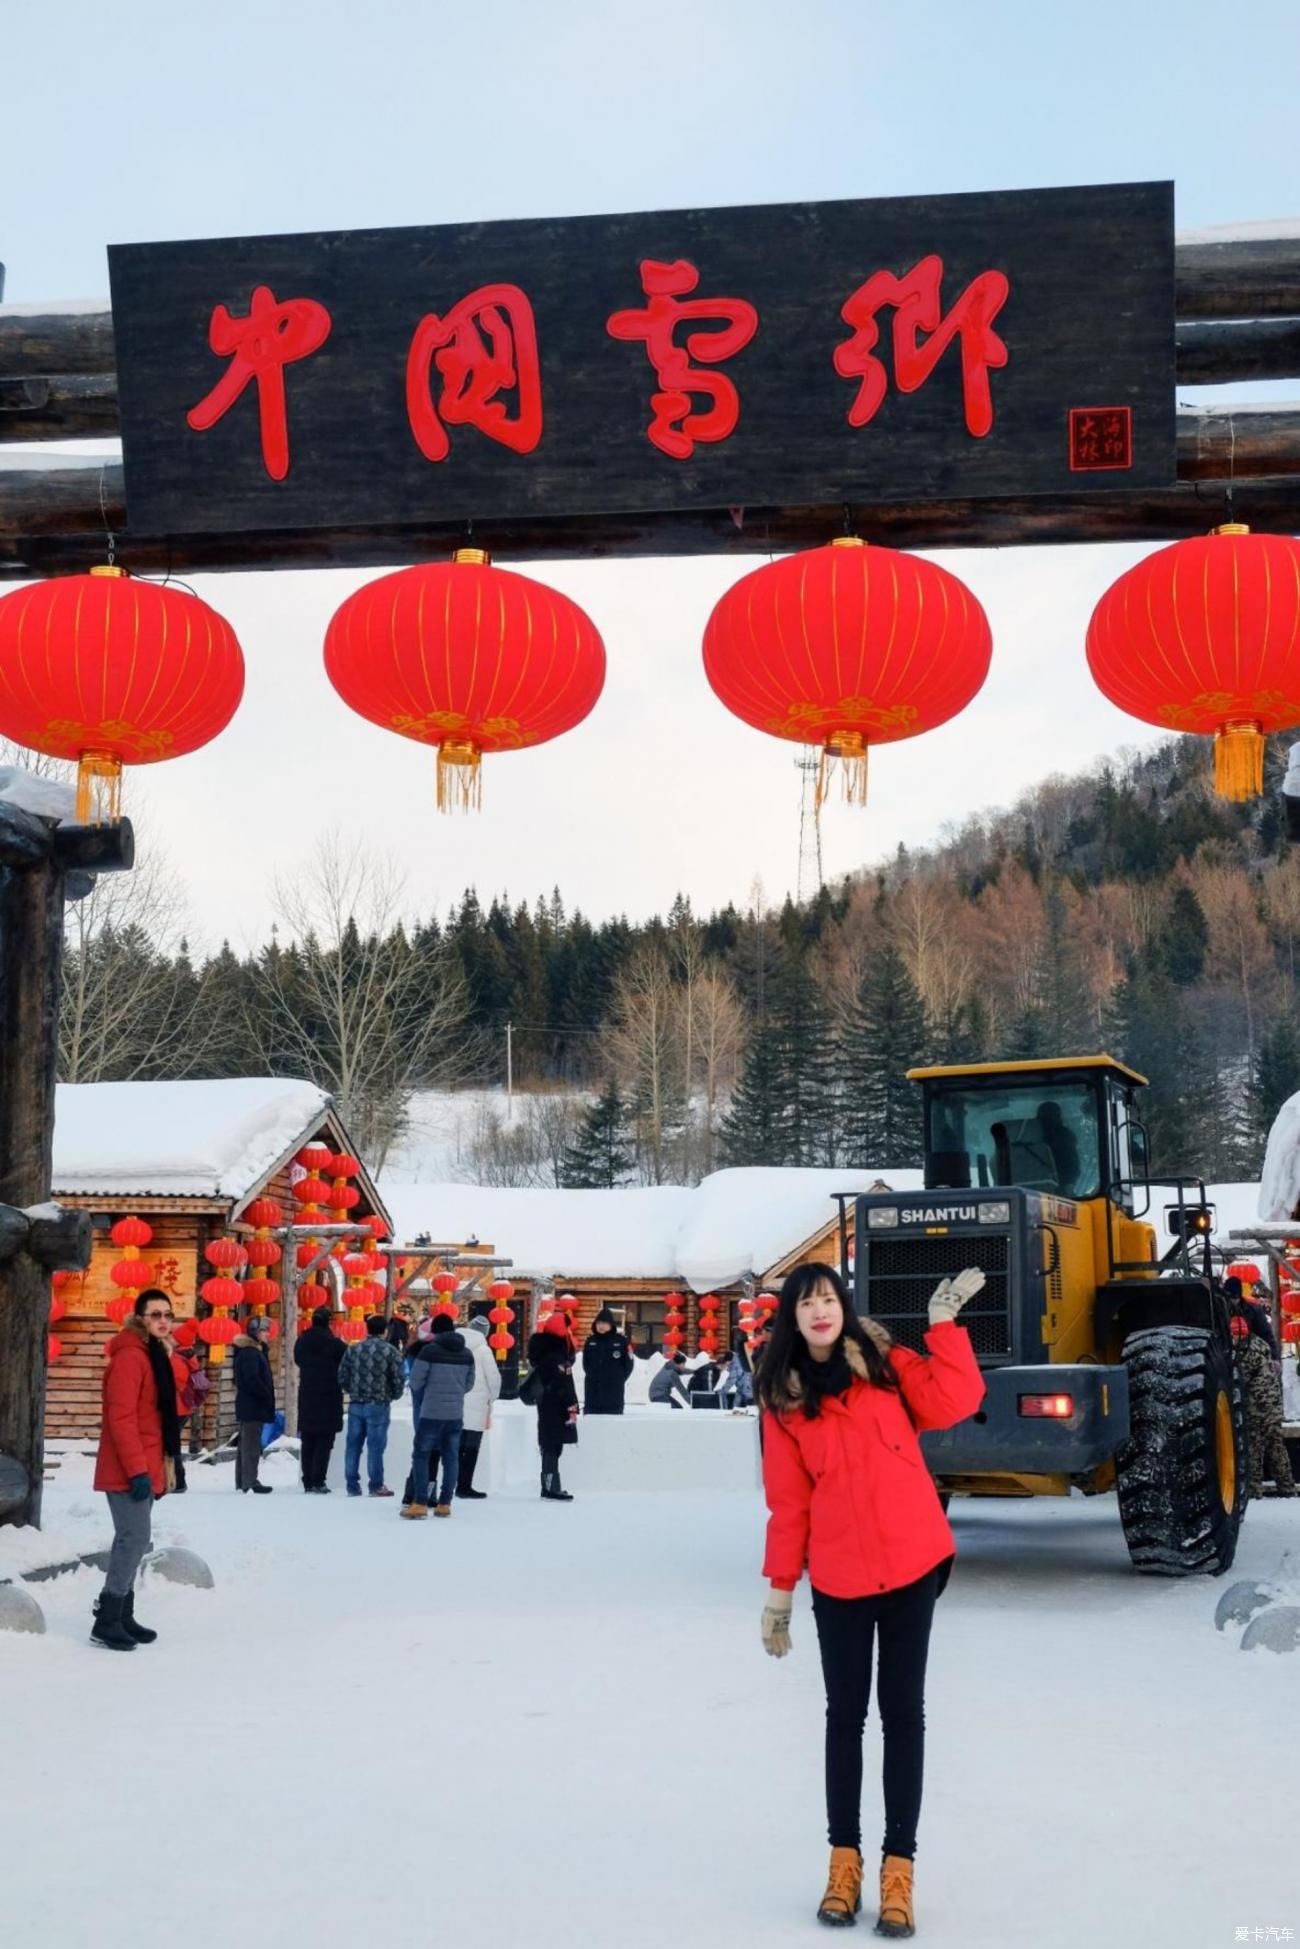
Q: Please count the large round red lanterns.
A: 4